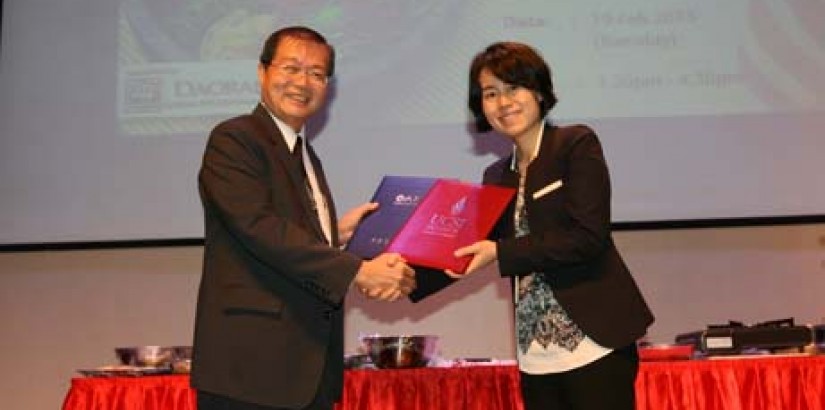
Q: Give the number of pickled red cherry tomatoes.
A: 0